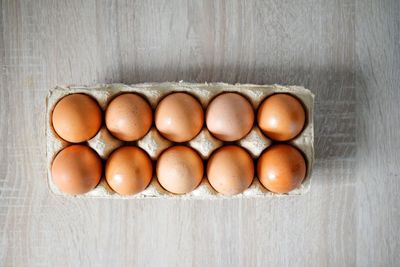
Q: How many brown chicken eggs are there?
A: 10